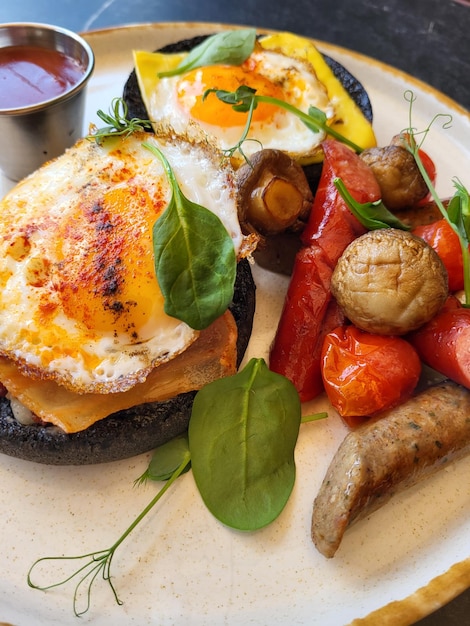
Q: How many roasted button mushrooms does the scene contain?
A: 3